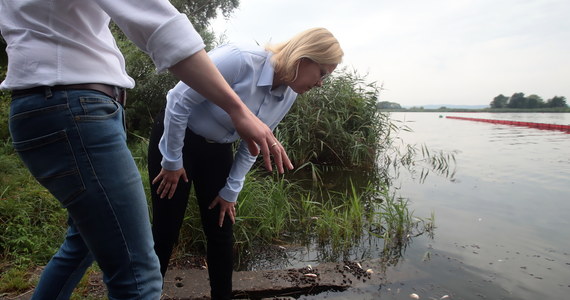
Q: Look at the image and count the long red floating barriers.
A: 1